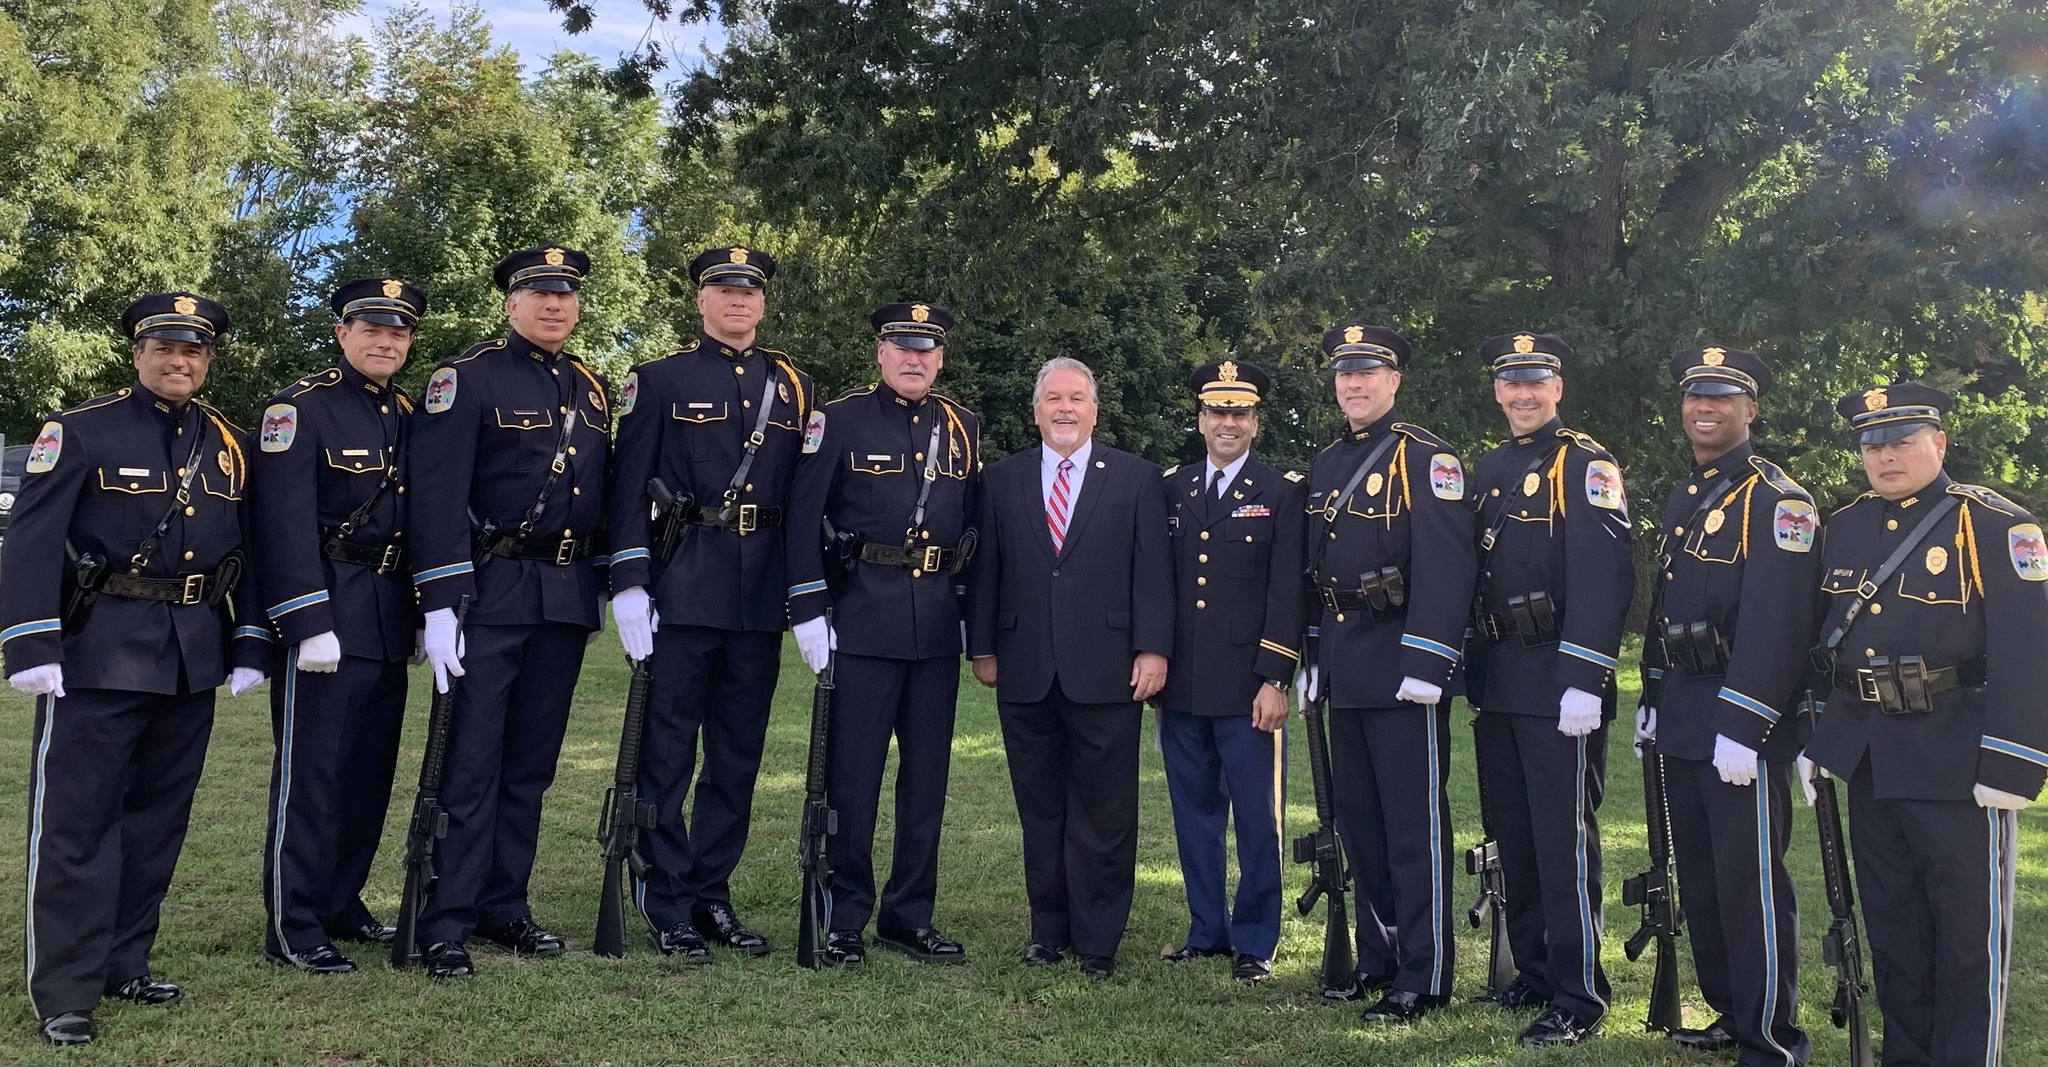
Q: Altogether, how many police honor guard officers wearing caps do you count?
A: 9